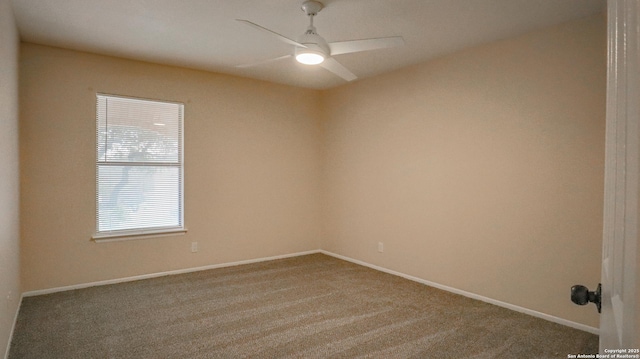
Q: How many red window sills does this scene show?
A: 0